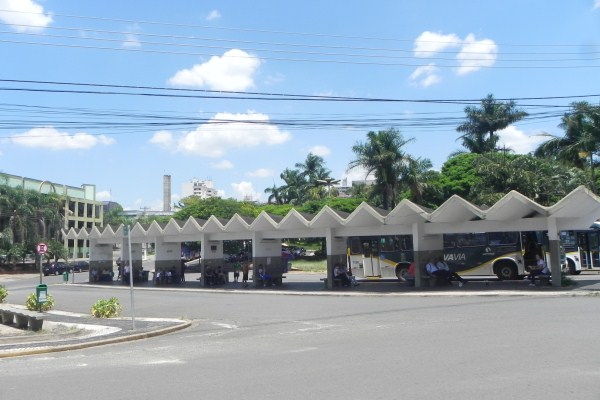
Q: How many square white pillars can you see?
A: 8